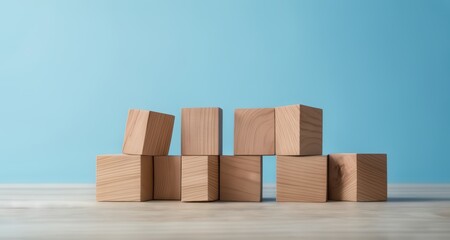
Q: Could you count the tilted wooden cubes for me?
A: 1